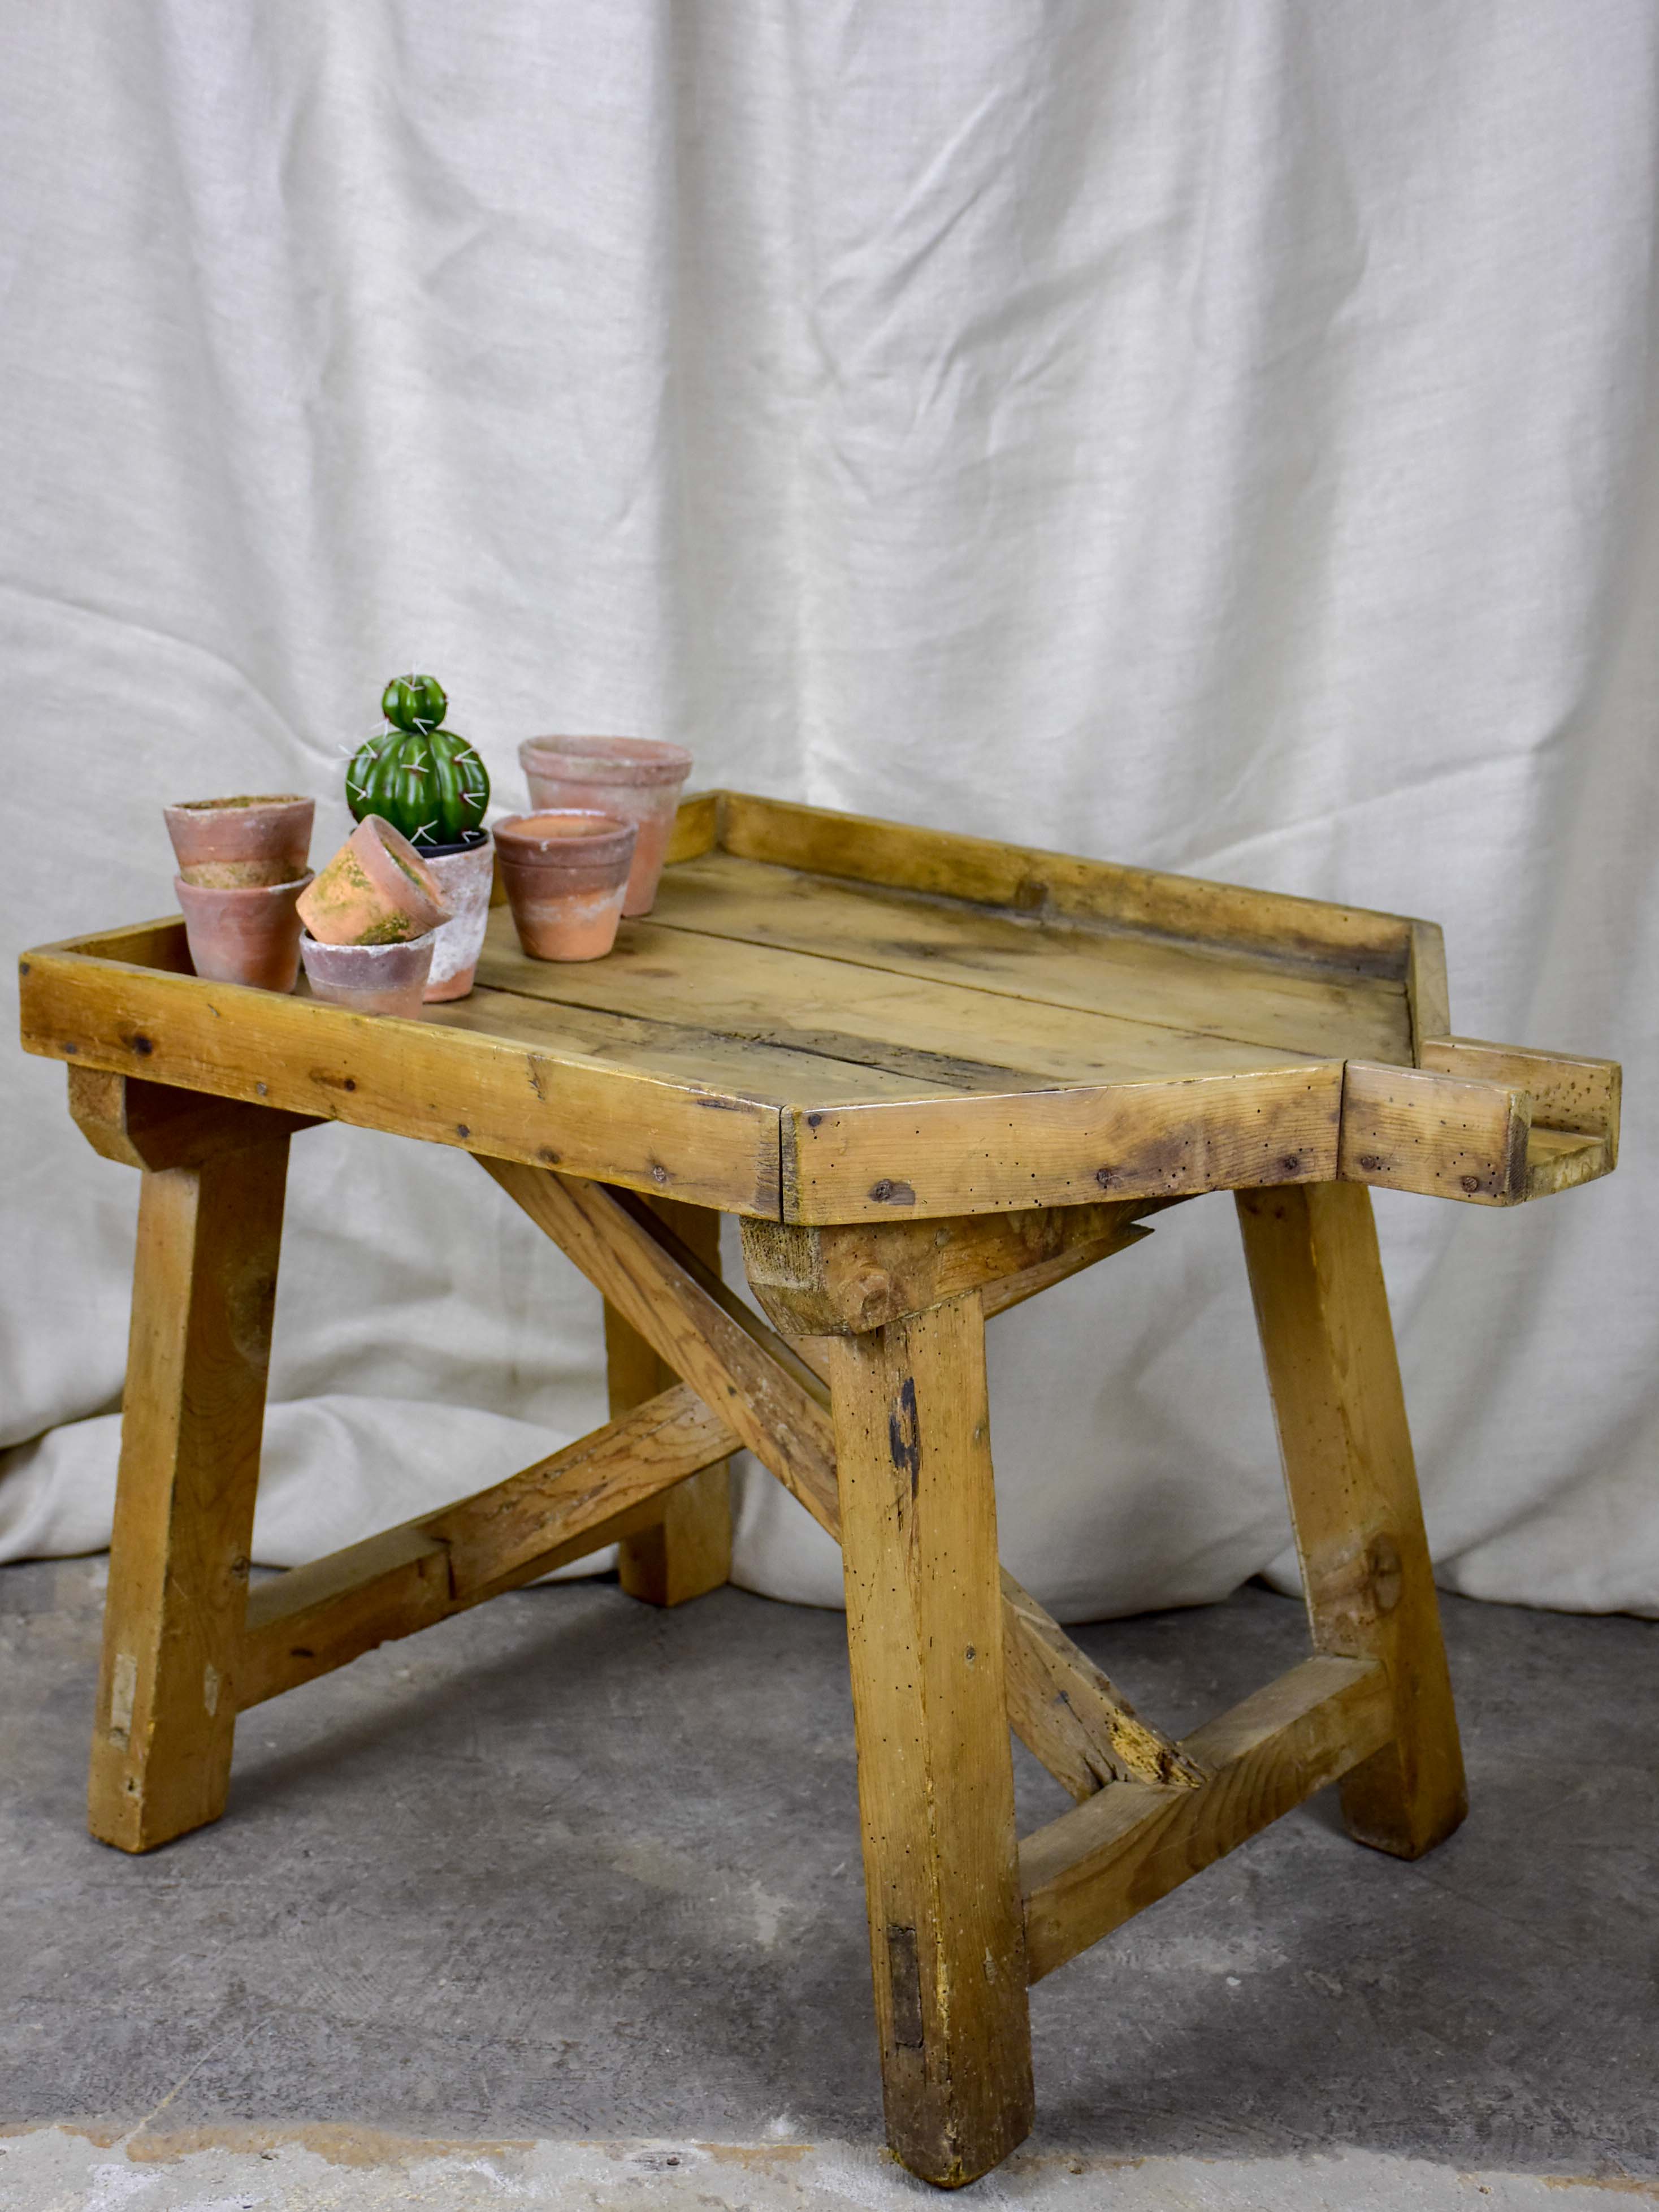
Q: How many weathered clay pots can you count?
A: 7